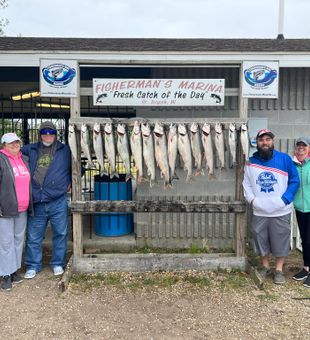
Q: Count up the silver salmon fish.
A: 15